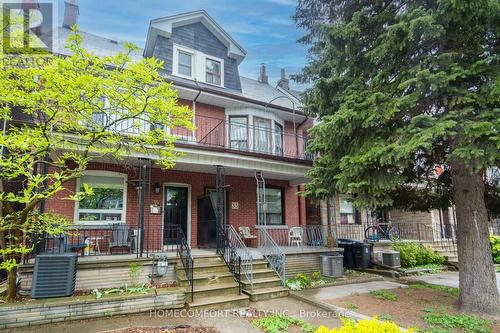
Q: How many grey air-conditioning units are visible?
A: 3